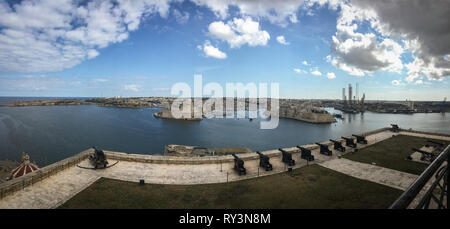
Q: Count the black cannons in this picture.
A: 12